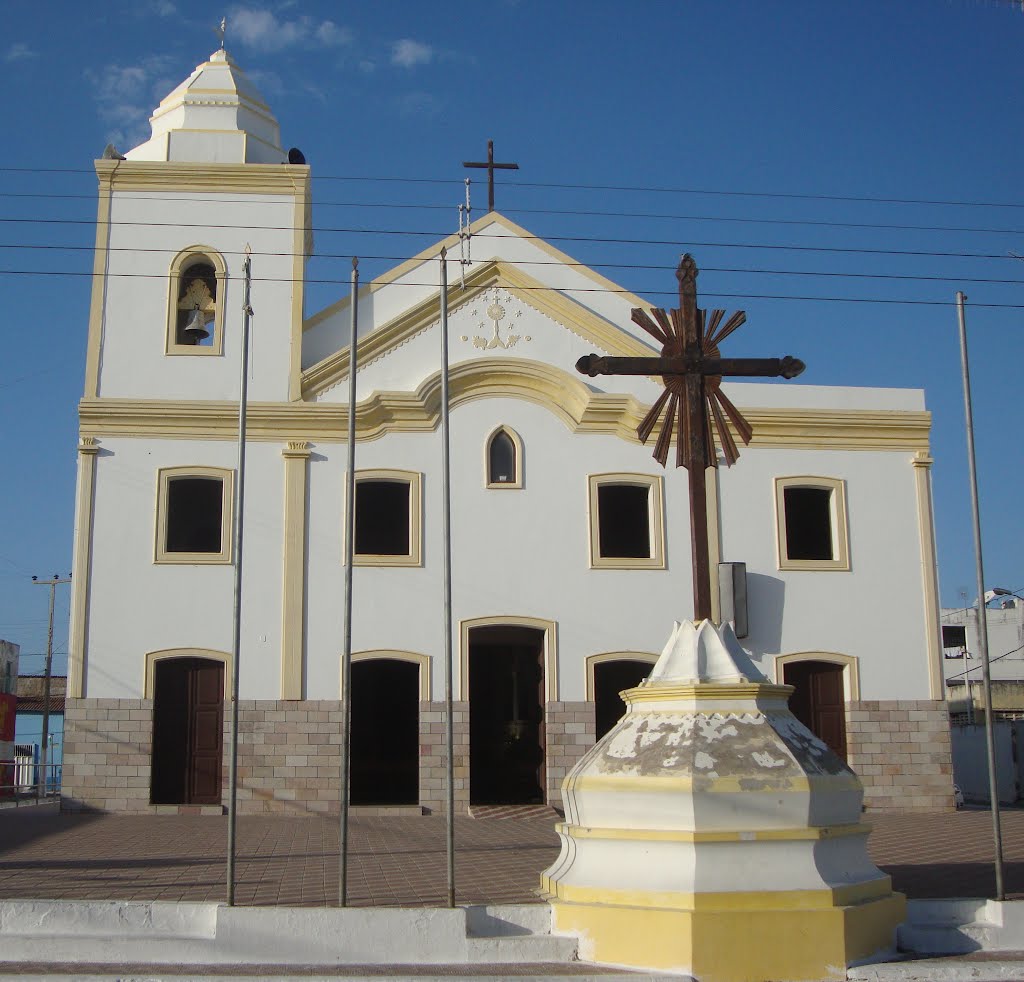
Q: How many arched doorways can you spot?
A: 5